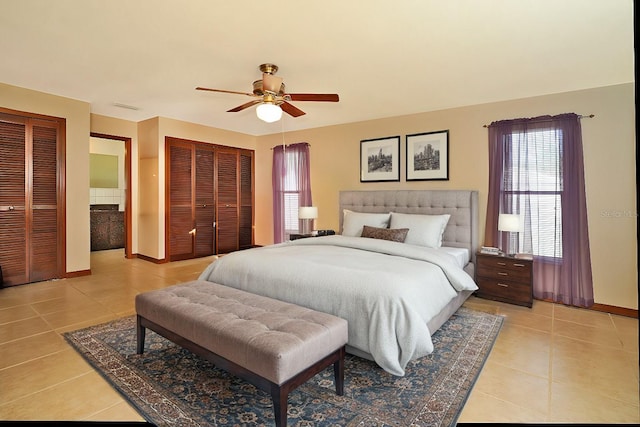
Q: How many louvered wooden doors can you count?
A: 6